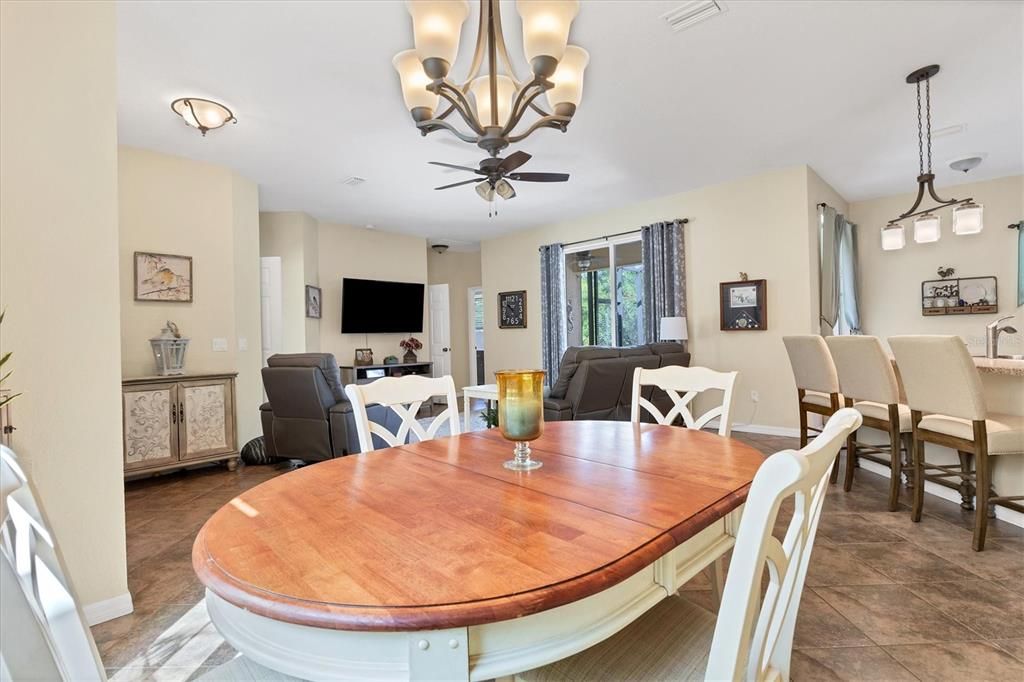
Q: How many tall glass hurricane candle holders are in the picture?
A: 1